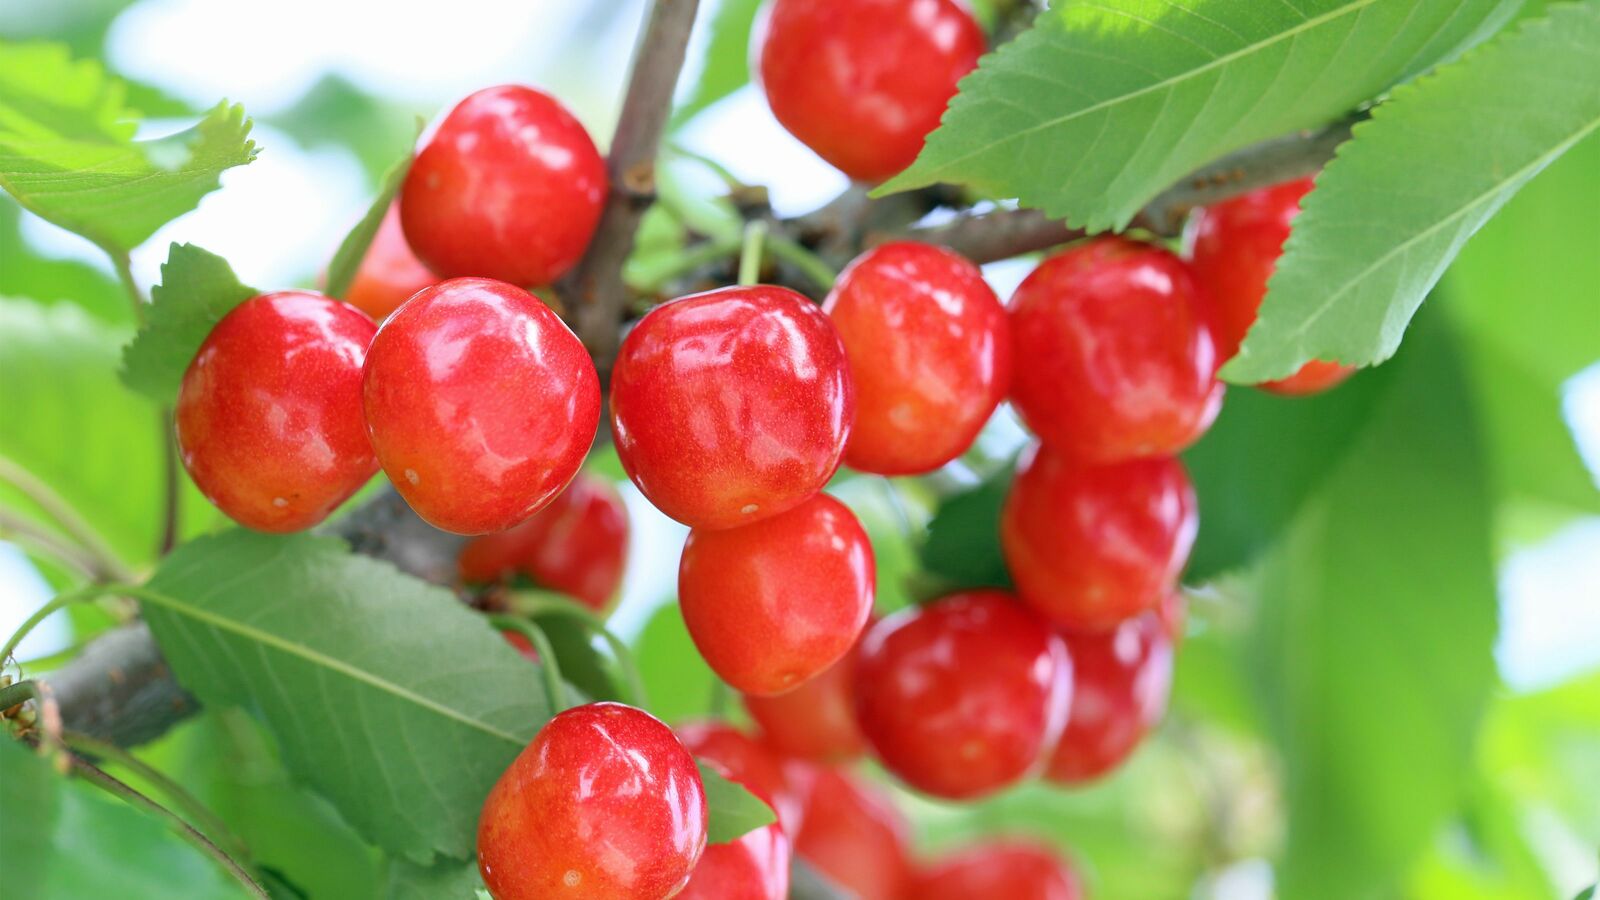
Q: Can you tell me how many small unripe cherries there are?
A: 0